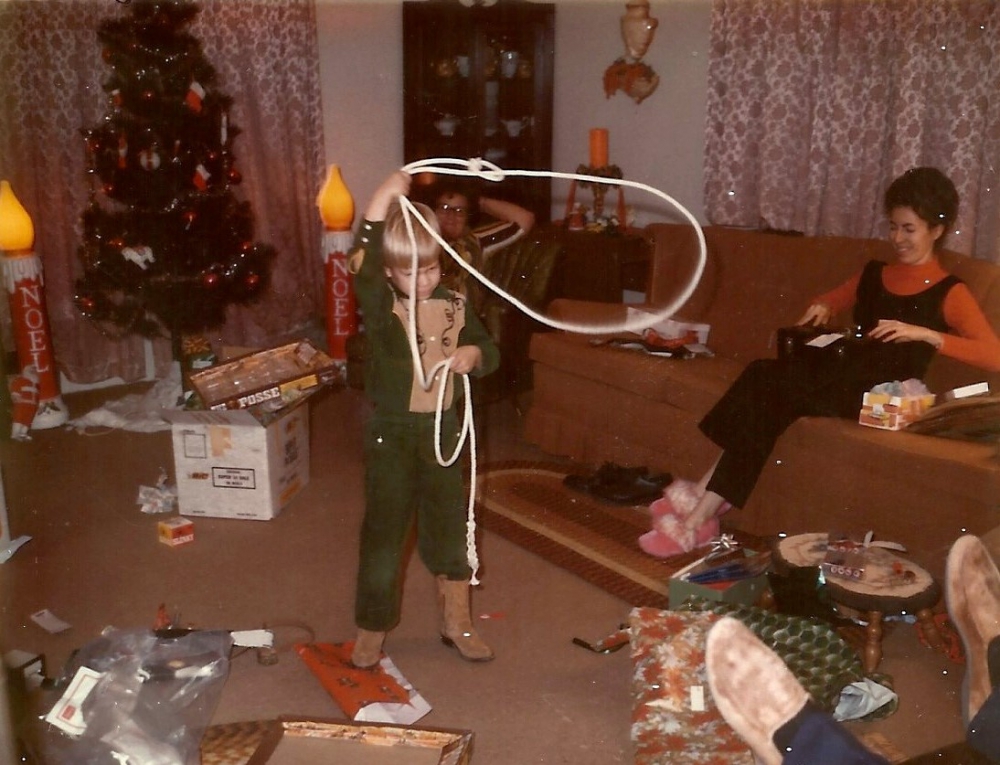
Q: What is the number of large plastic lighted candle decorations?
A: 2